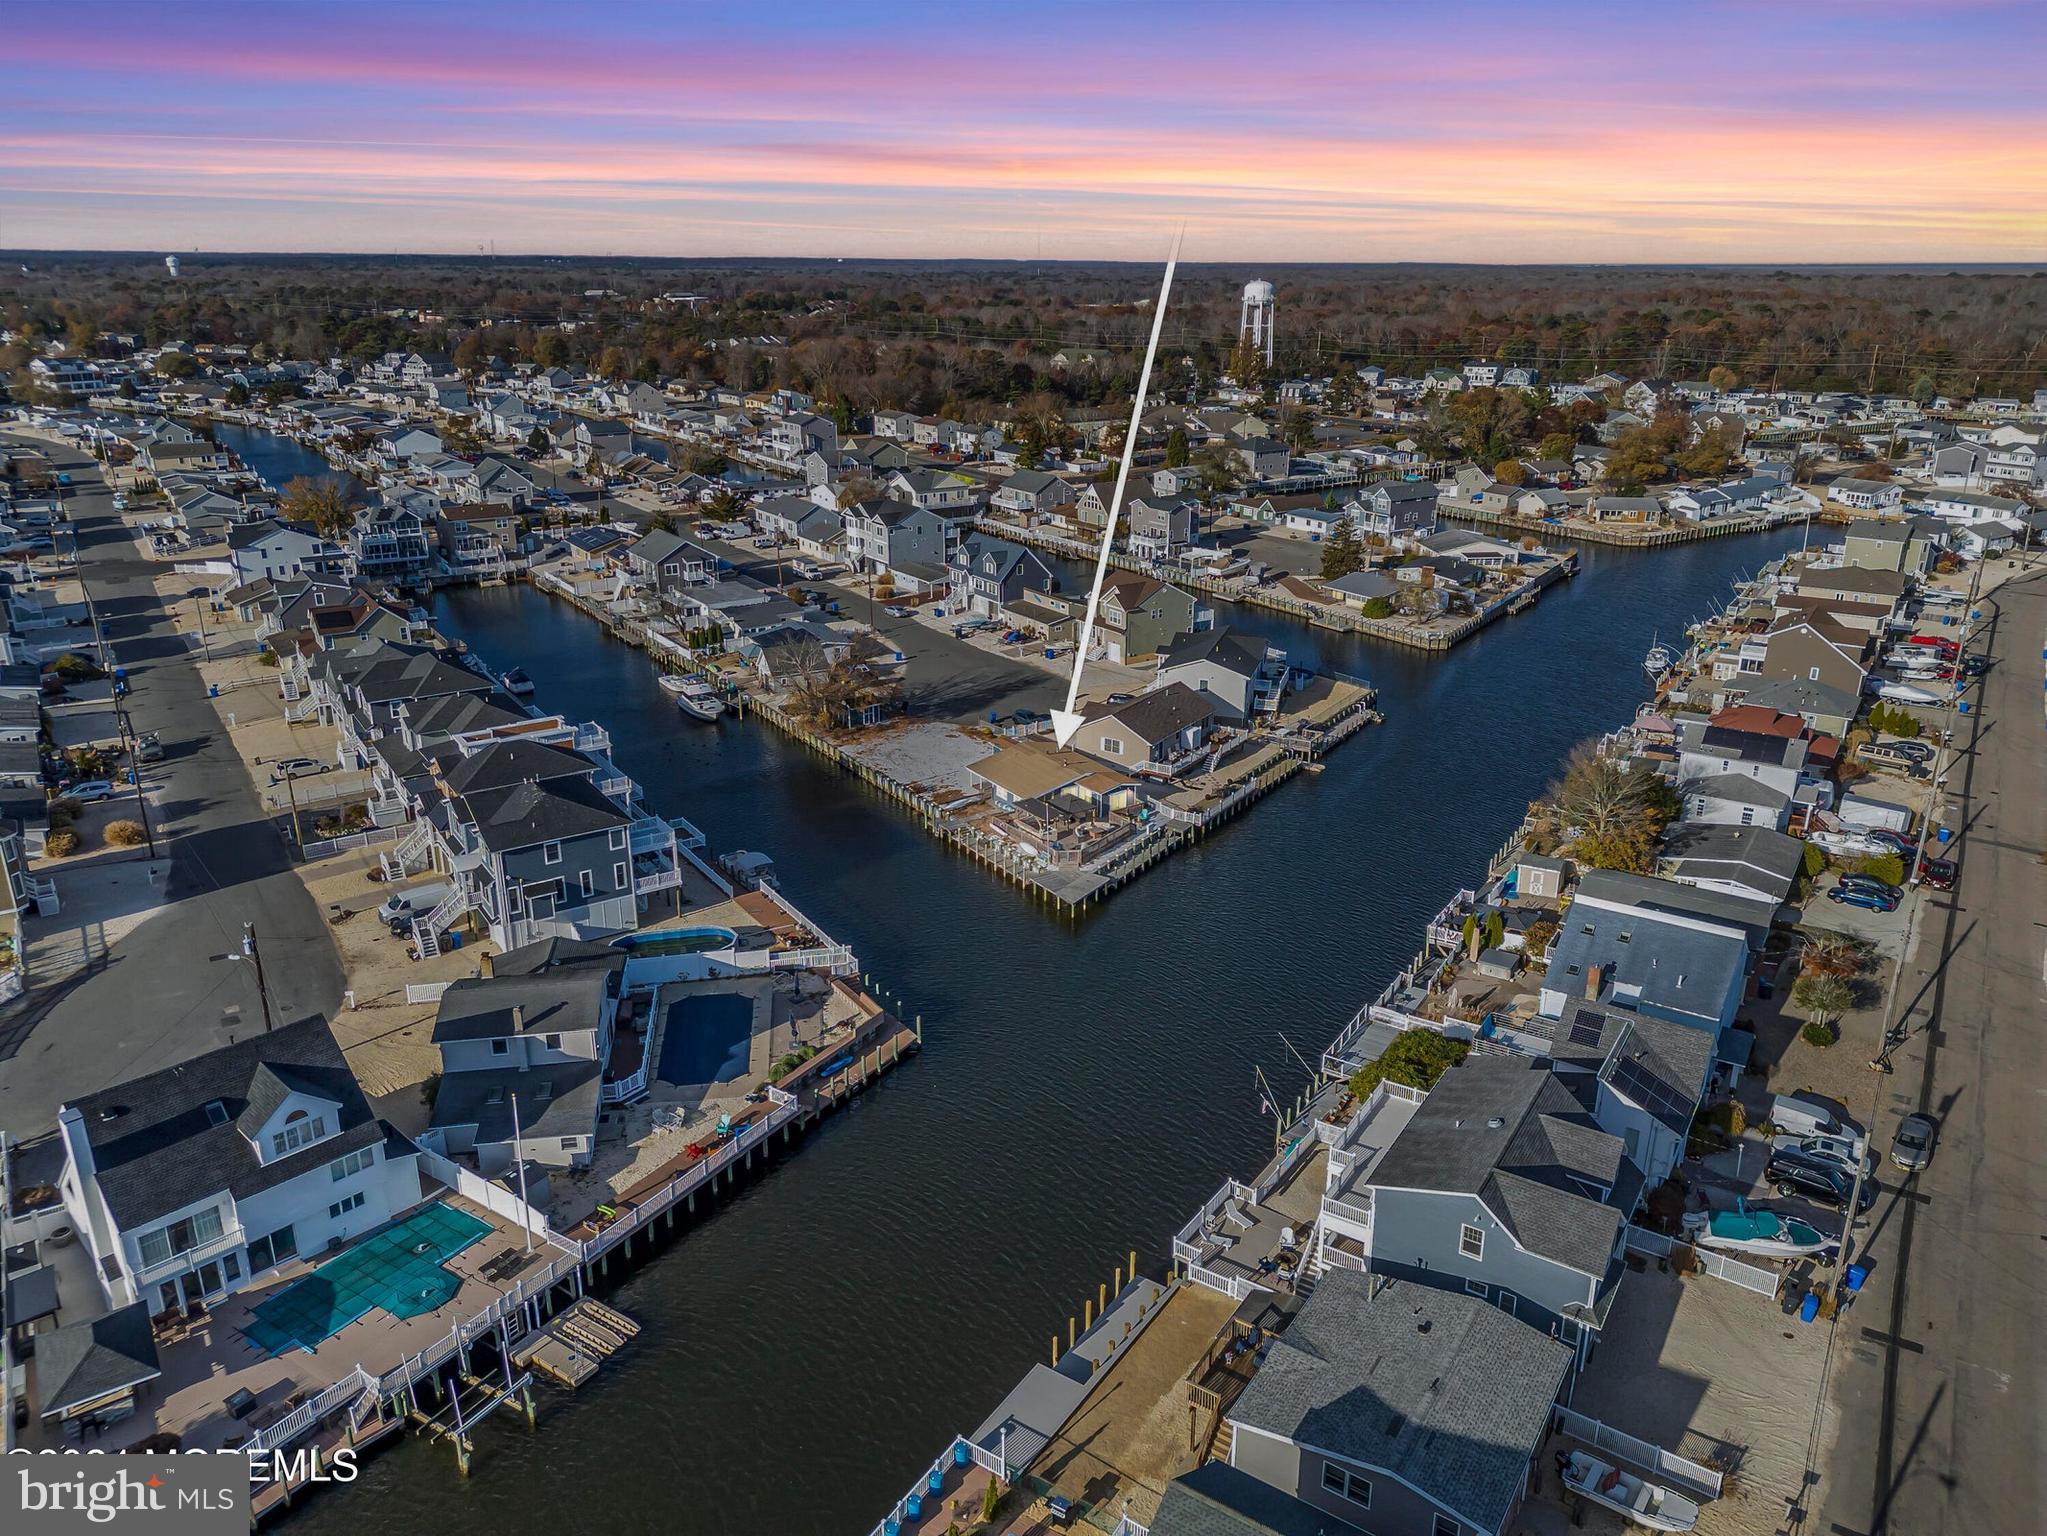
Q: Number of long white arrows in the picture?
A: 1